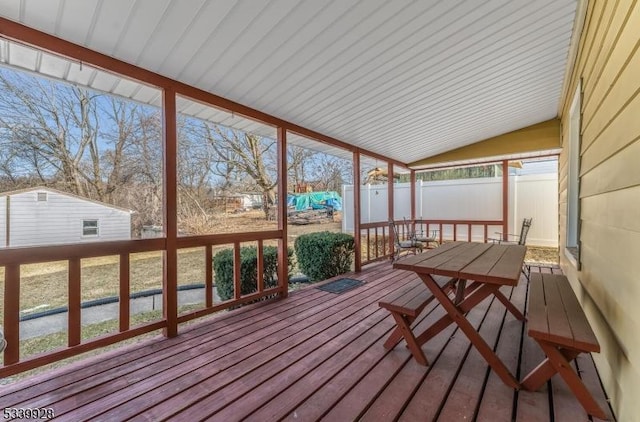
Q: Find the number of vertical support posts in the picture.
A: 6